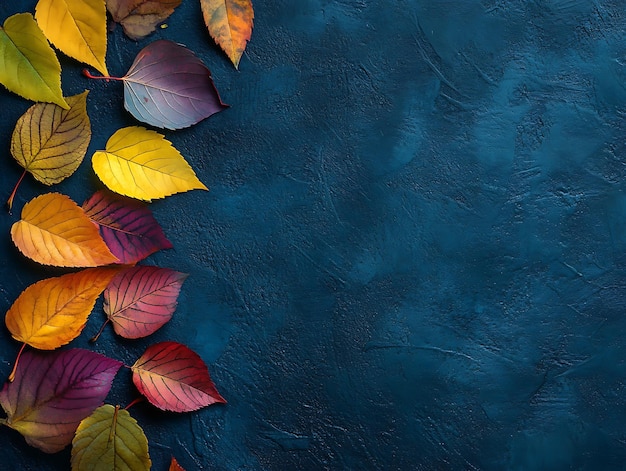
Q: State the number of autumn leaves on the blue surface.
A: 15